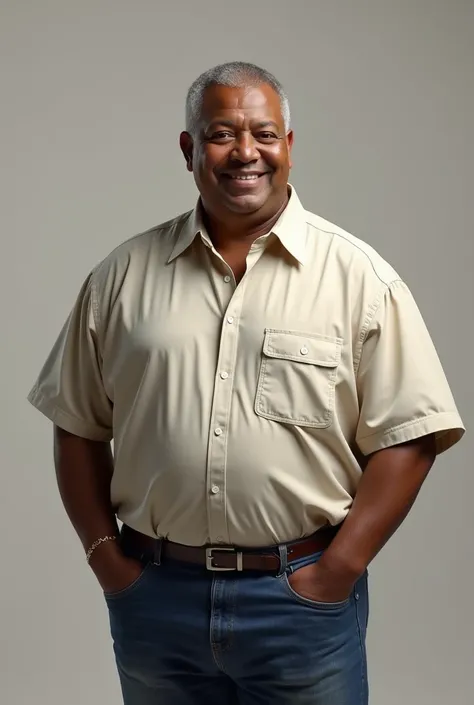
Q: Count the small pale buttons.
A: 6